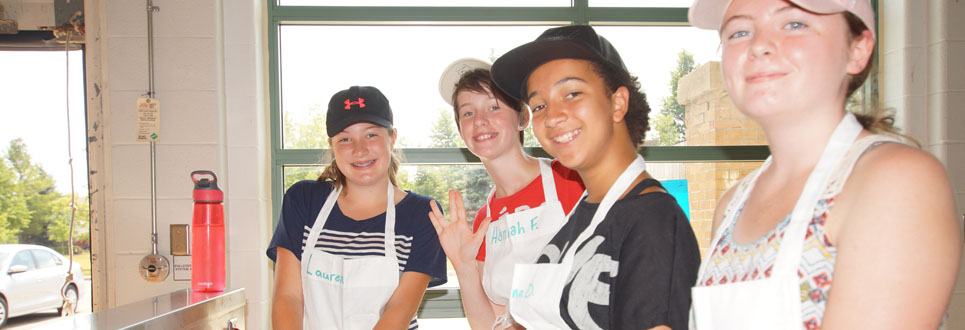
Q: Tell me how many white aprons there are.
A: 4